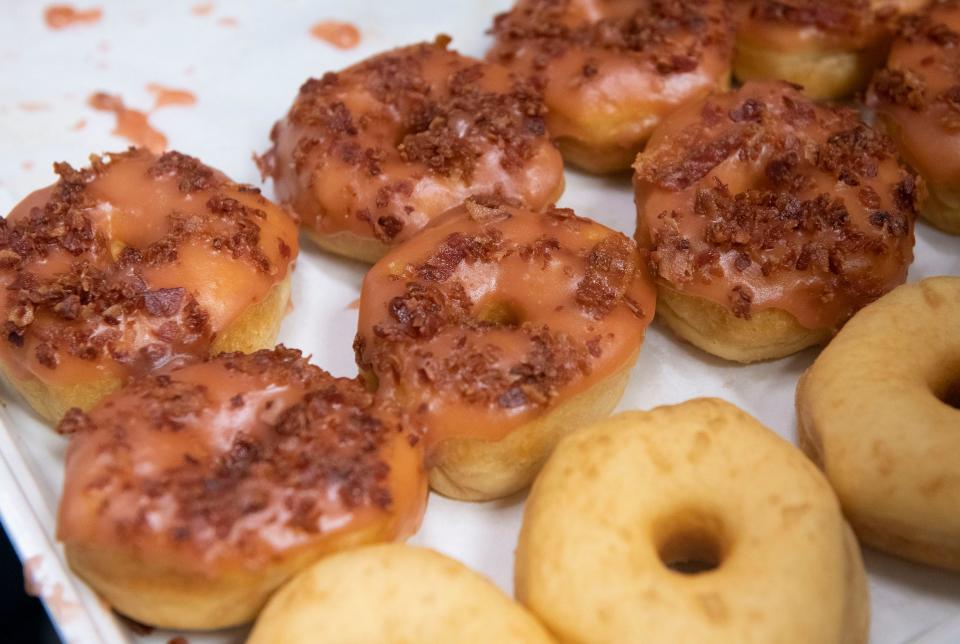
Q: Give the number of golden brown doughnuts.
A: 3